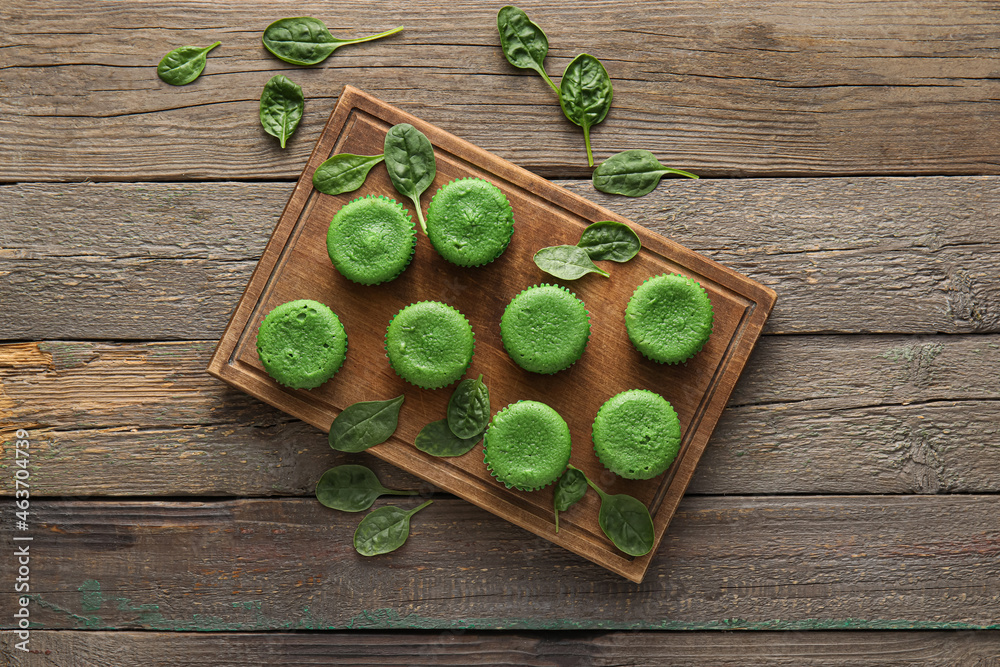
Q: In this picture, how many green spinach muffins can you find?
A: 8